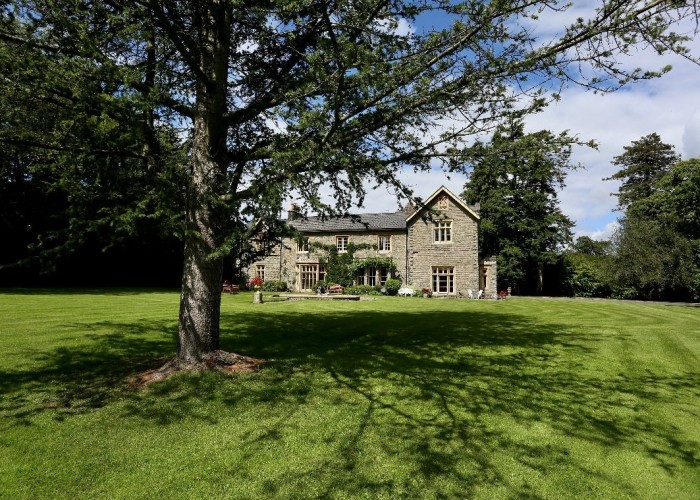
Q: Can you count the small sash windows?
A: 3